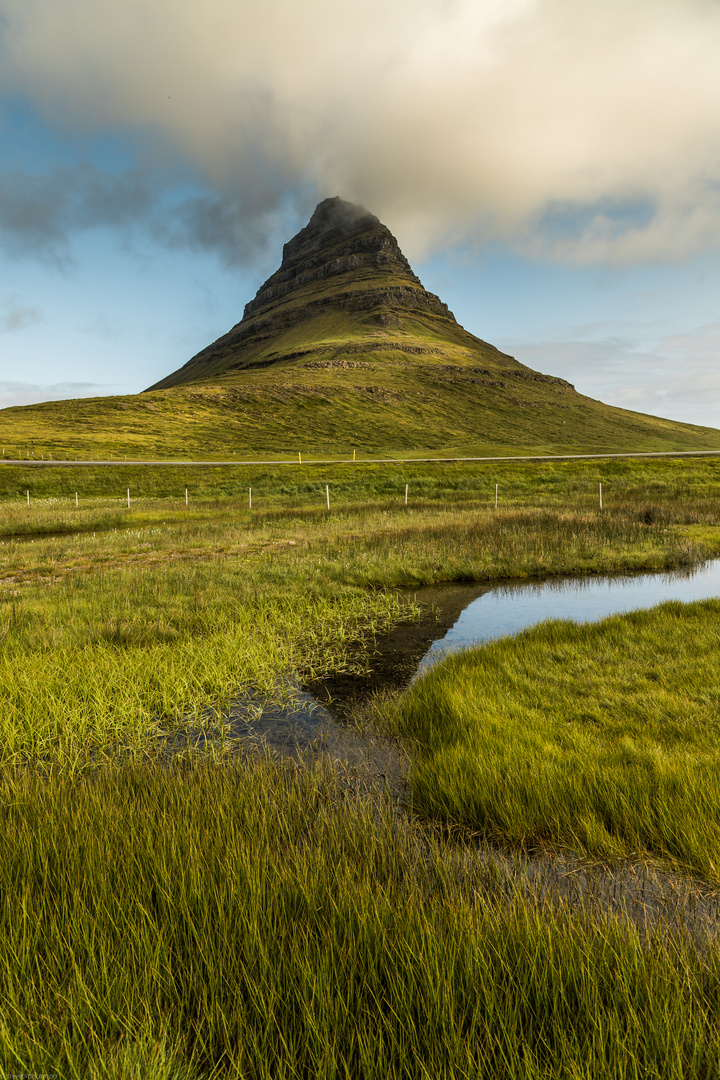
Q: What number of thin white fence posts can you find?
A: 9